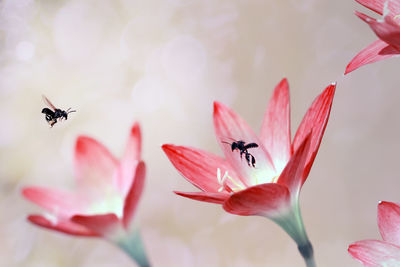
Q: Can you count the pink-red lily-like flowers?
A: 4